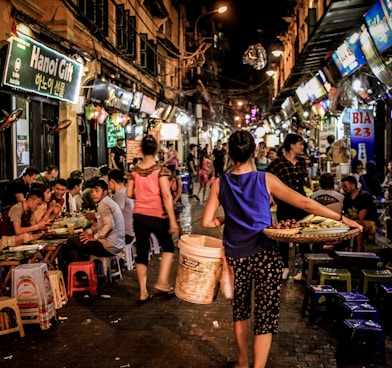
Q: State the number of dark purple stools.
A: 5